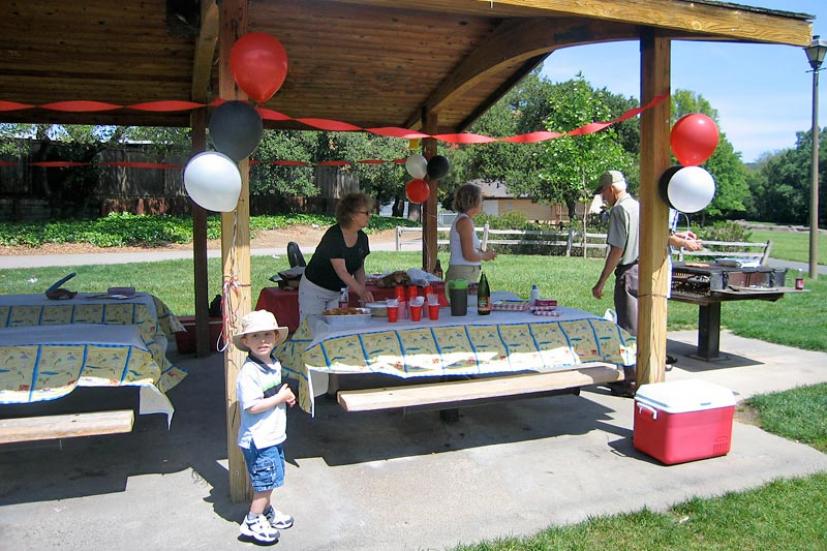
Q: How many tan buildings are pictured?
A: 1